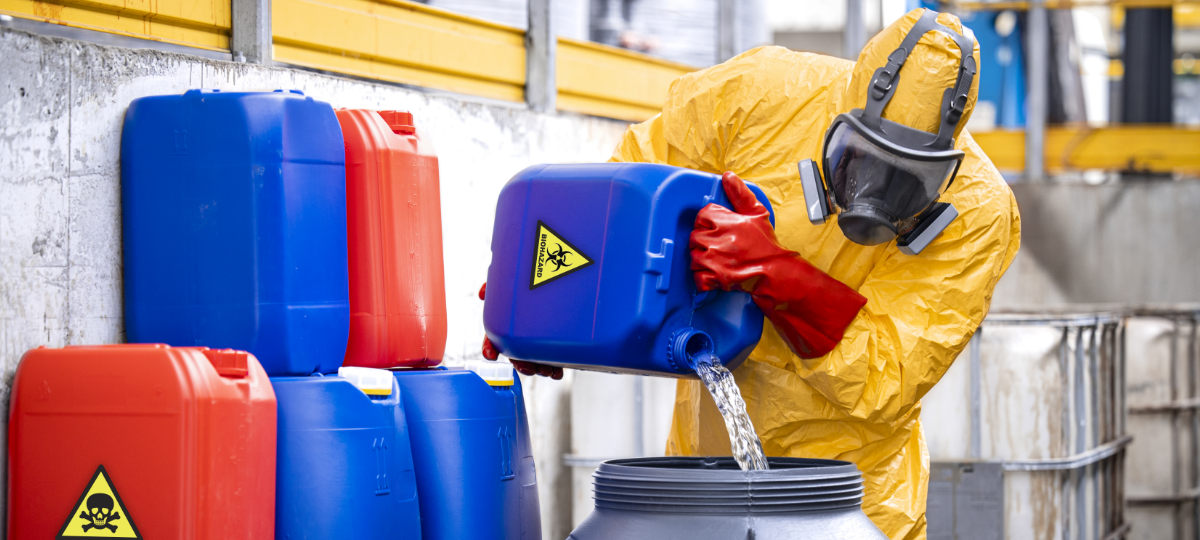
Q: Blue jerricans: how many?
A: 4